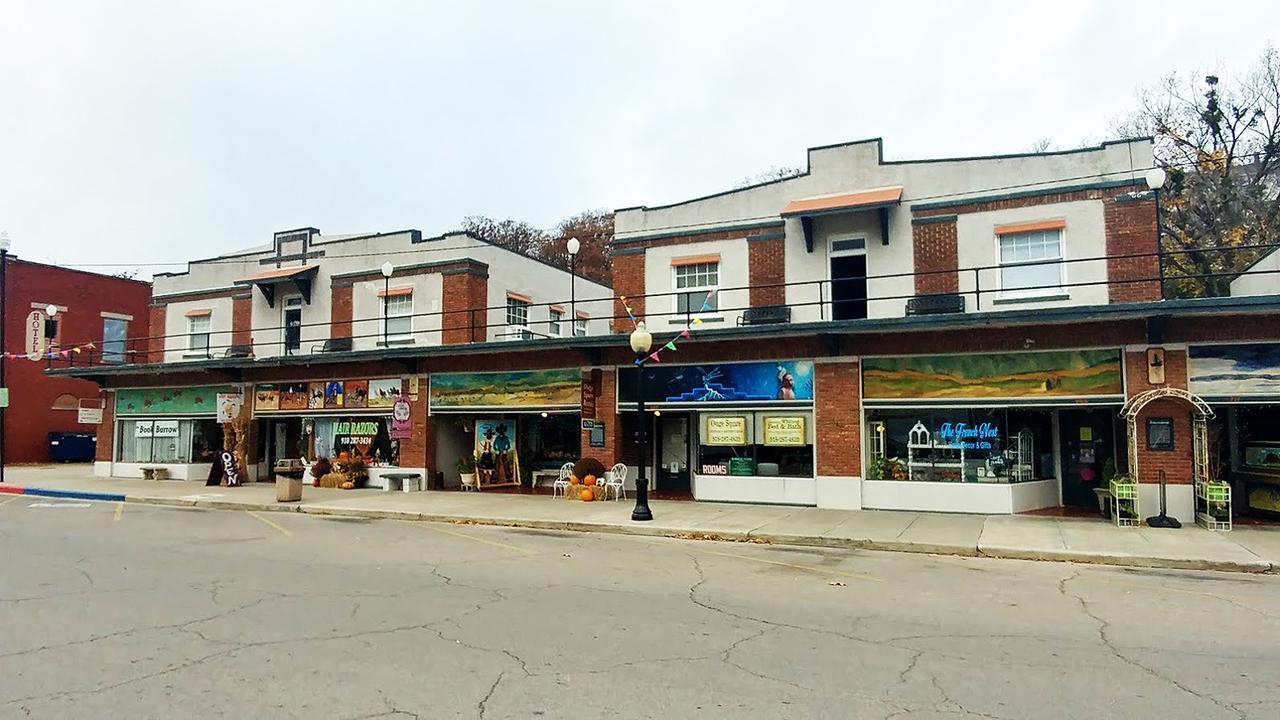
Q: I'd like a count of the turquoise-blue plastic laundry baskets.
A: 0